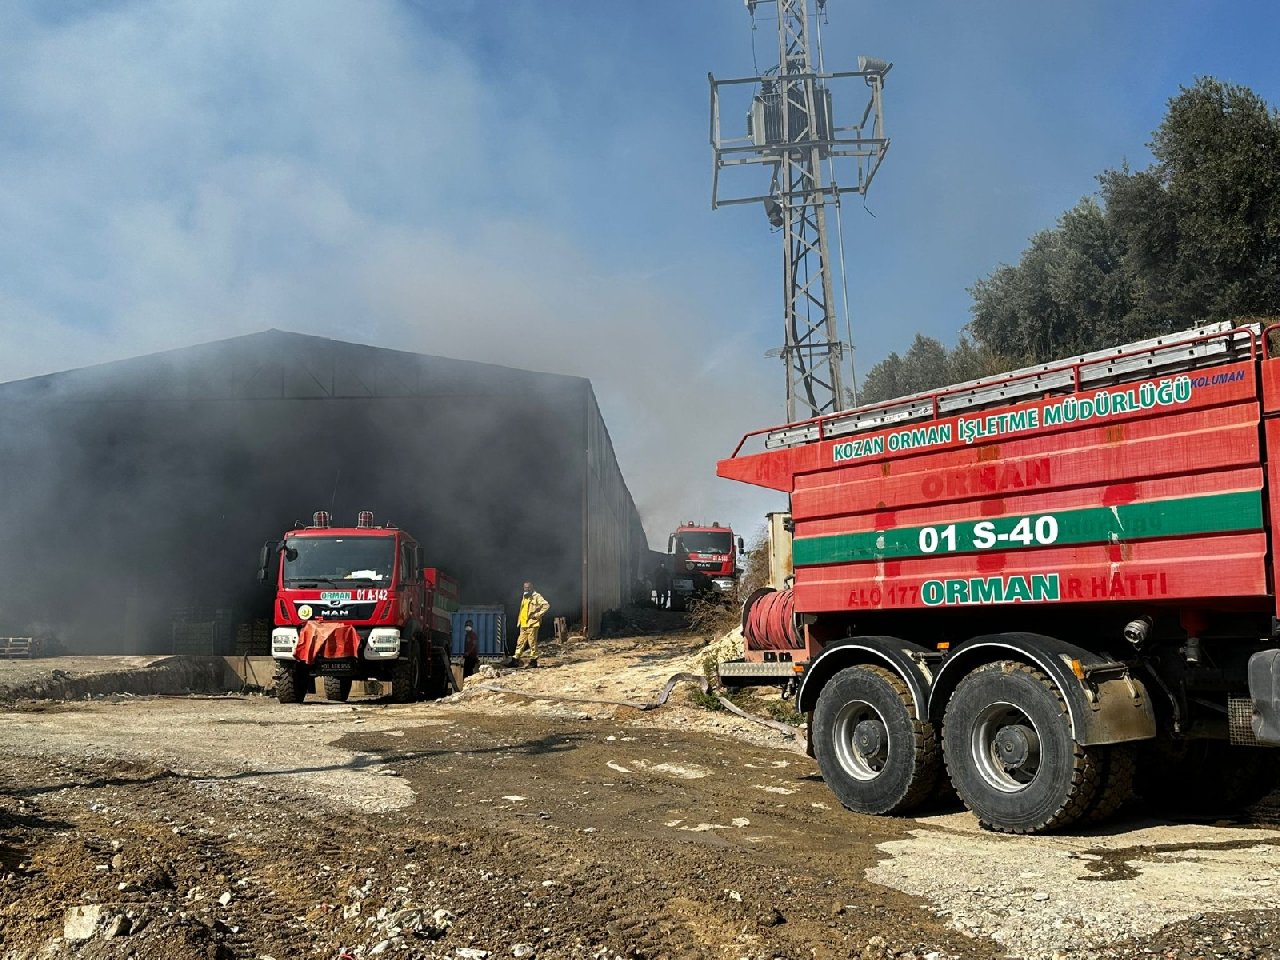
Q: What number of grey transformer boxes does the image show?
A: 1